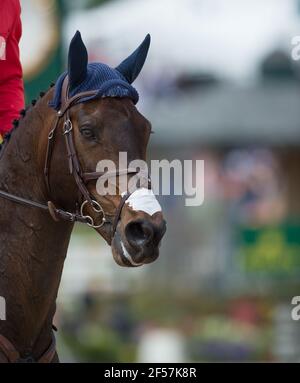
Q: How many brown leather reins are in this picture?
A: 1